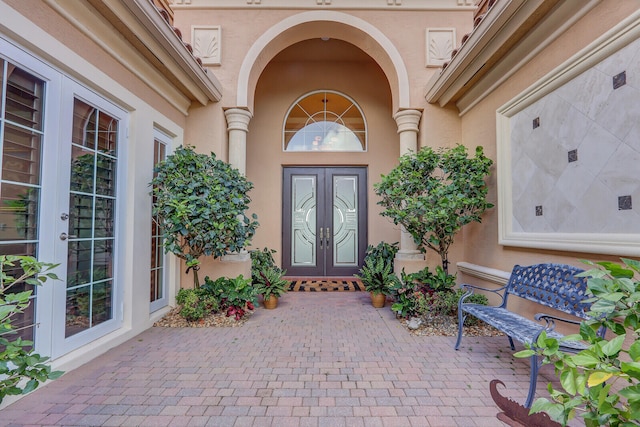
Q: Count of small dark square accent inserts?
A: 5